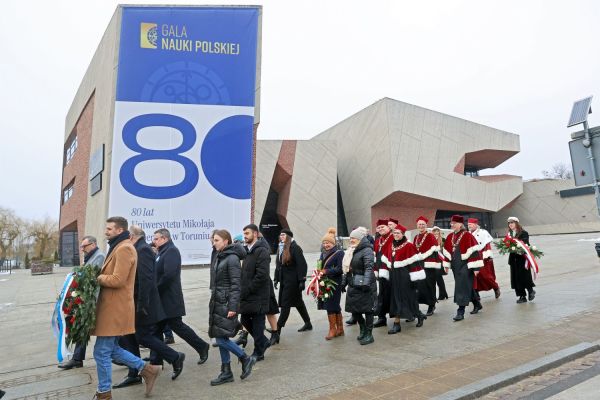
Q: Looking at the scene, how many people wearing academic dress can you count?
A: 6